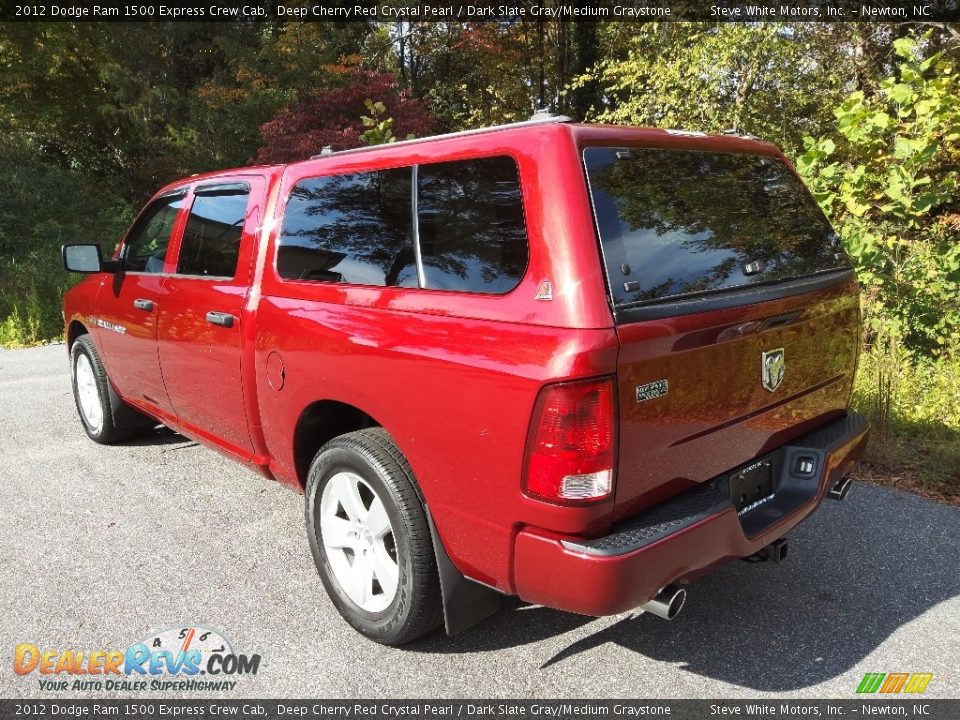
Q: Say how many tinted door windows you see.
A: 2